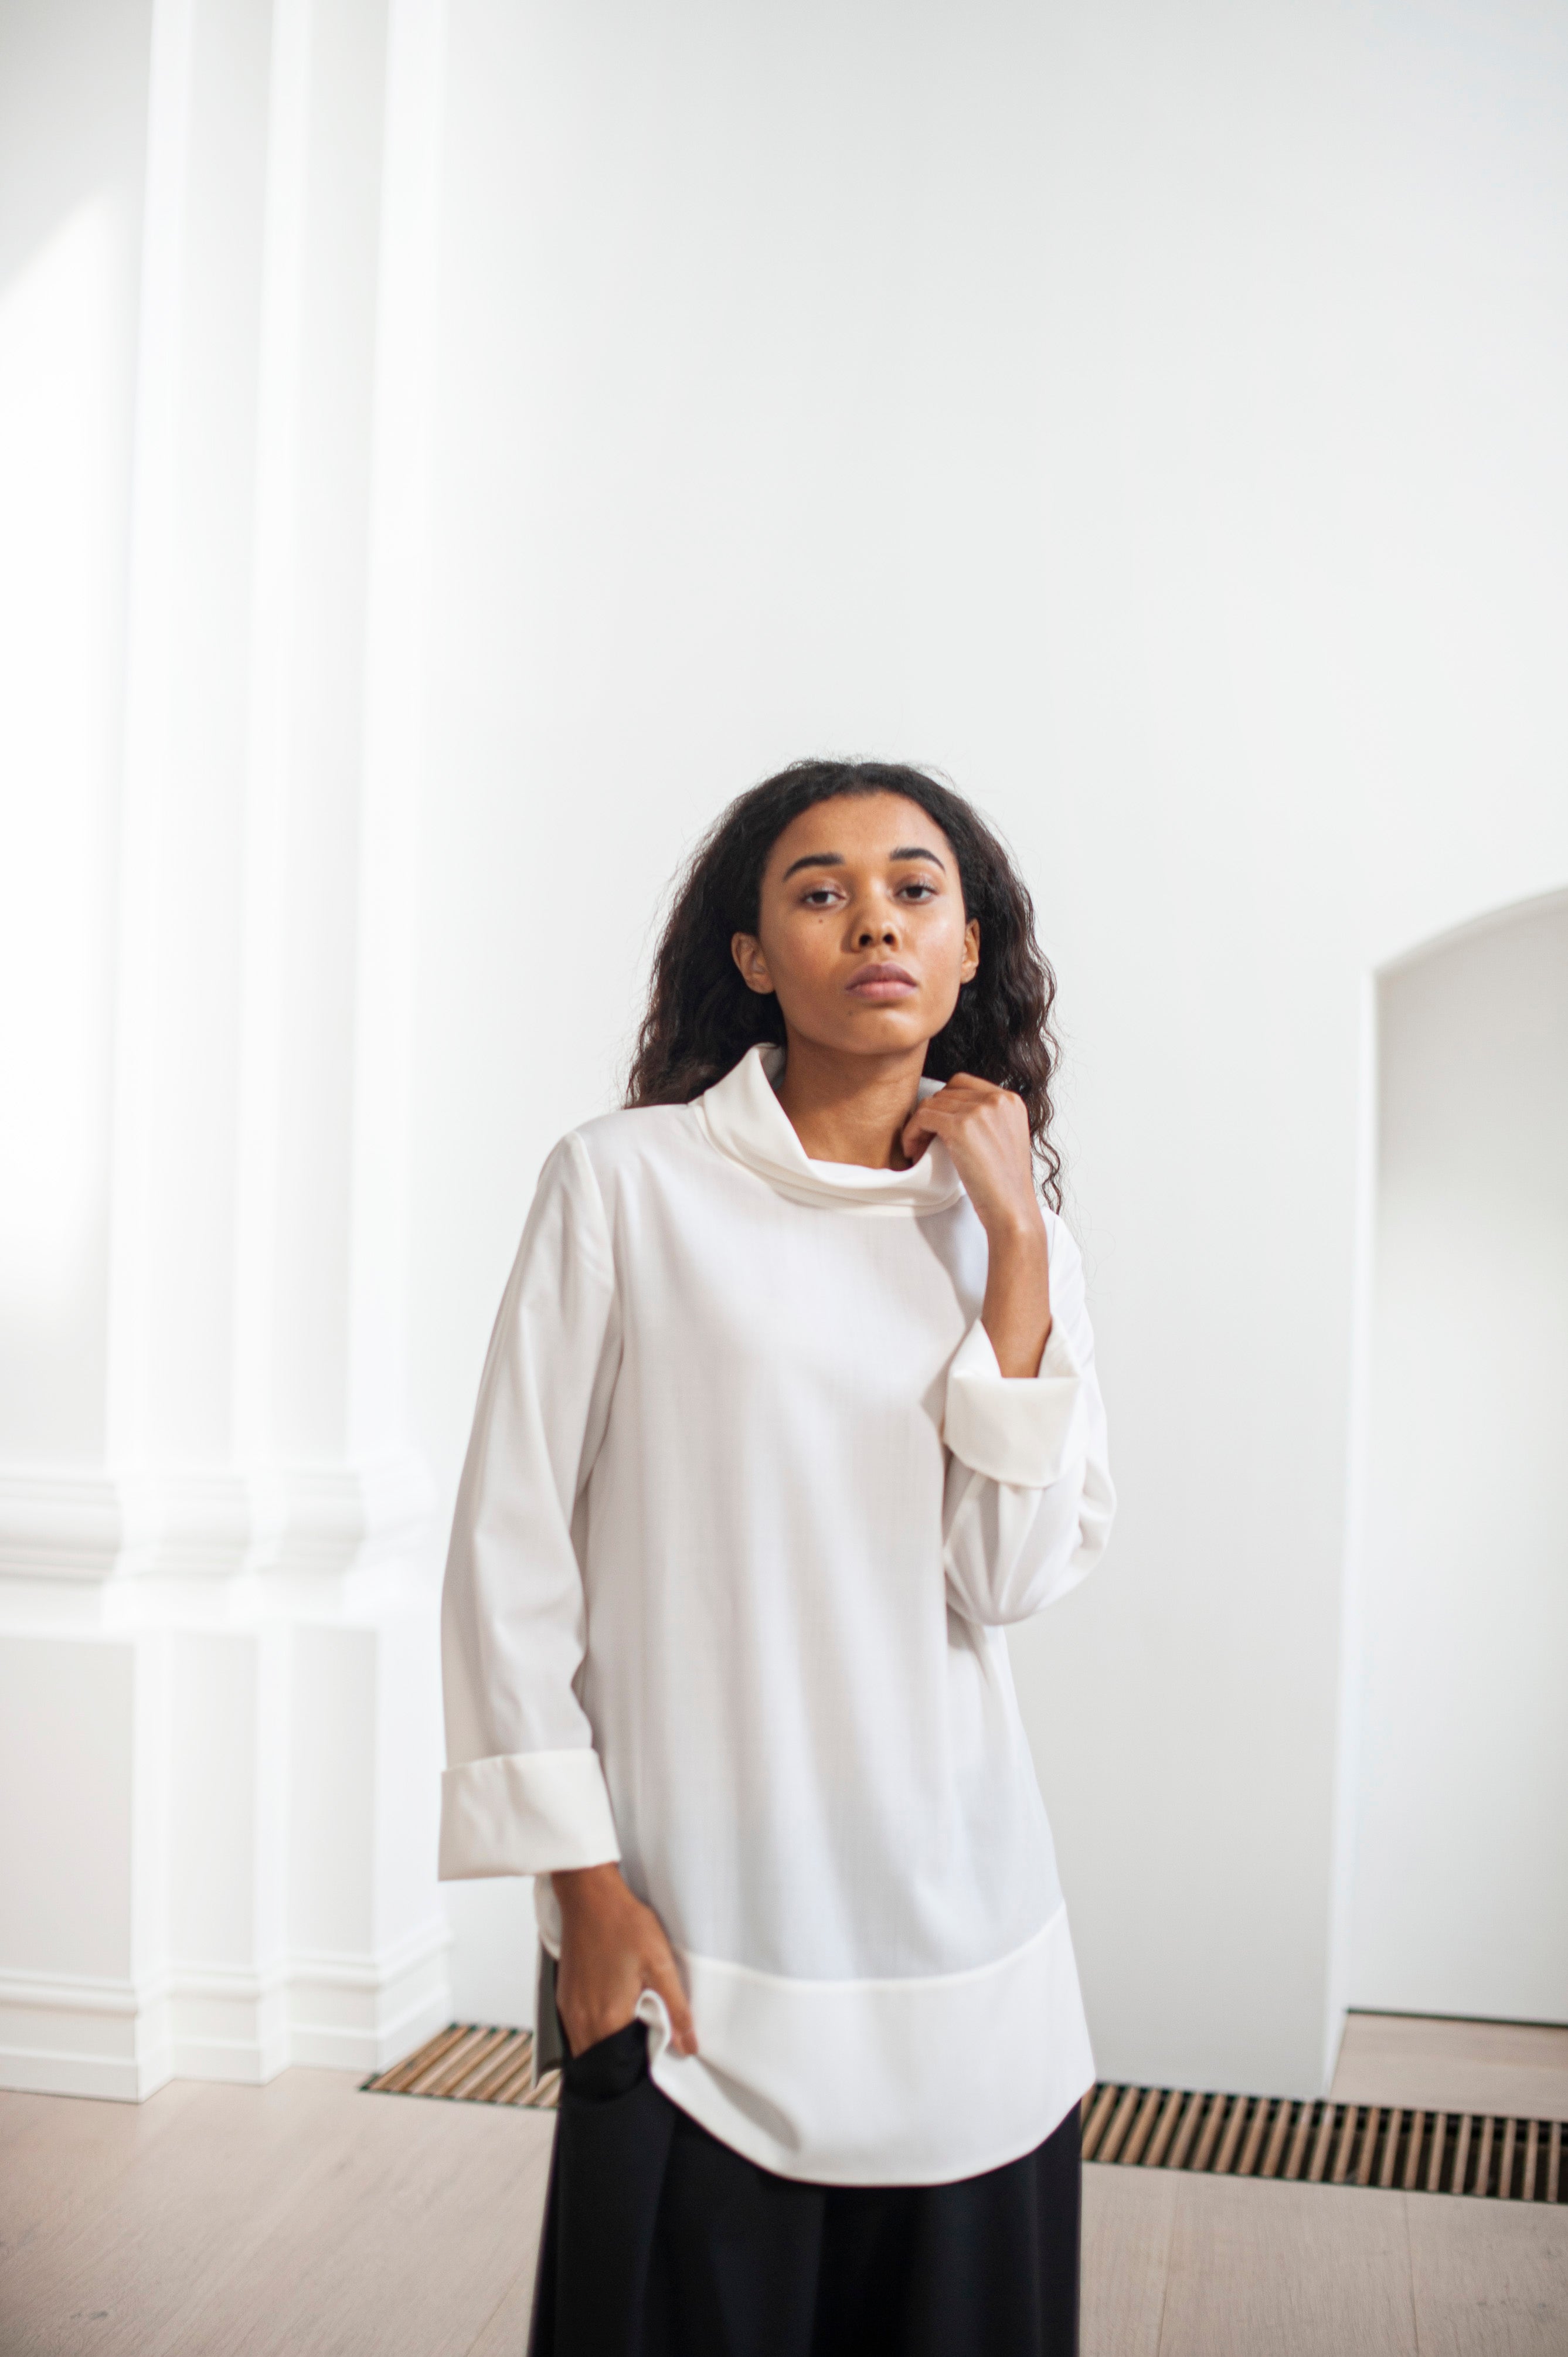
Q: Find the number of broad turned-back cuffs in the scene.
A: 2